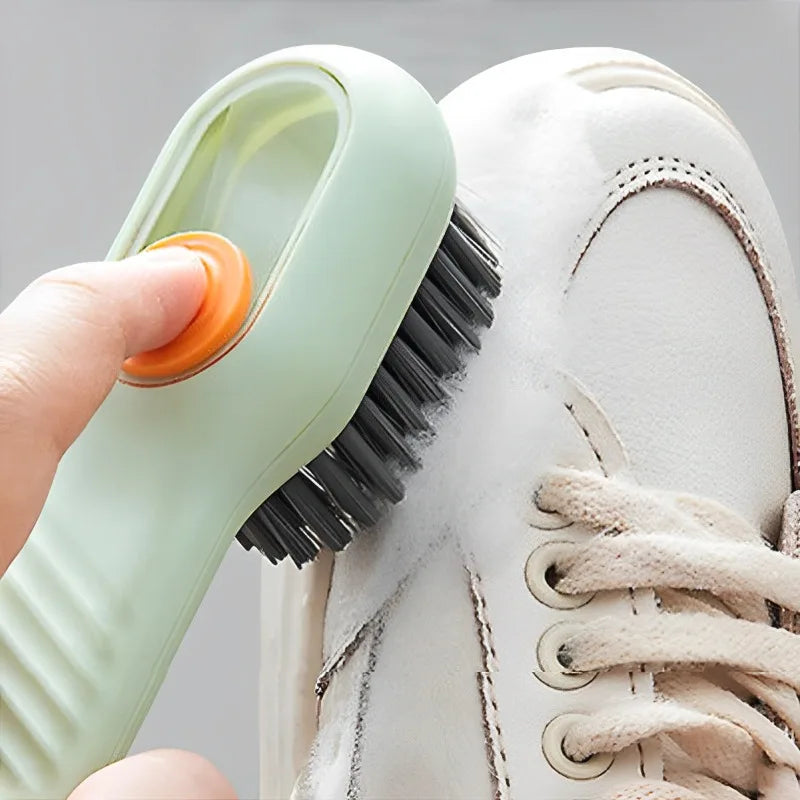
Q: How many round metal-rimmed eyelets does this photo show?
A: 4